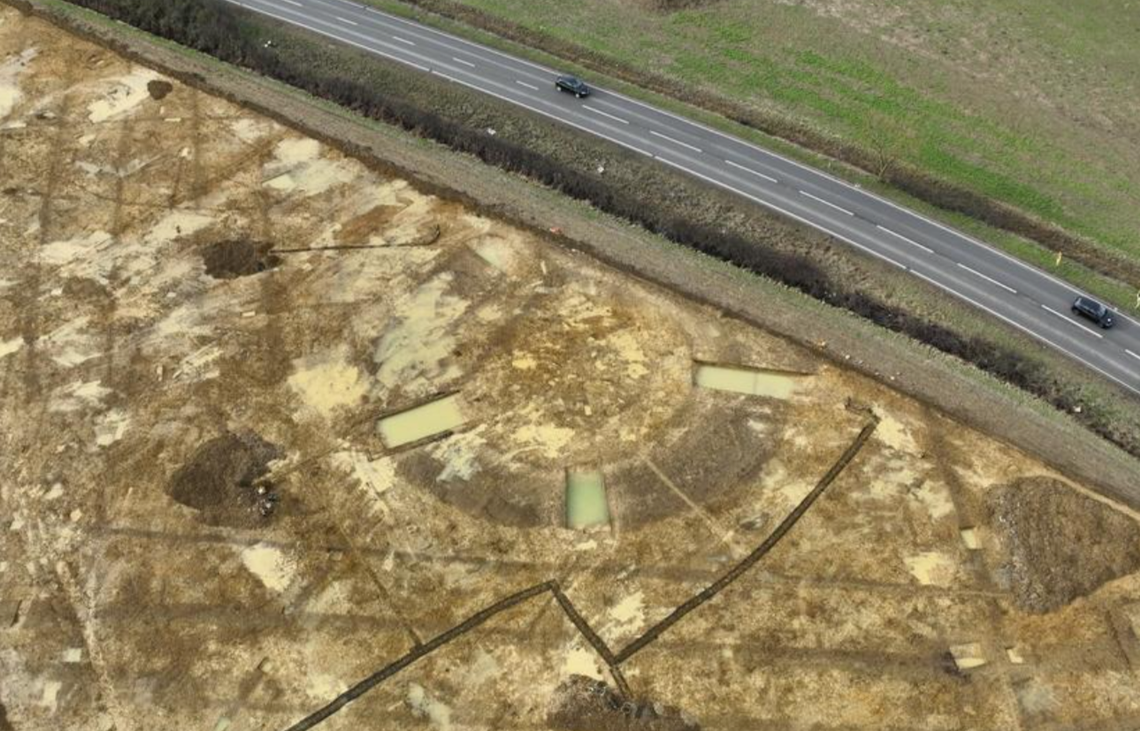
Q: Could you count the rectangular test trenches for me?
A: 3